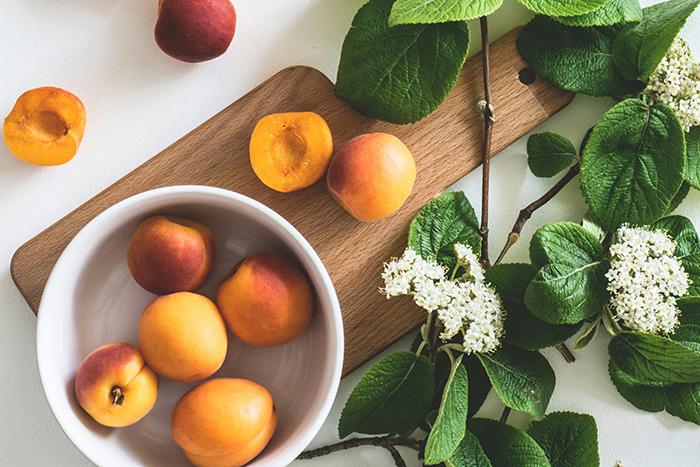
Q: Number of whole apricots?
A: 7